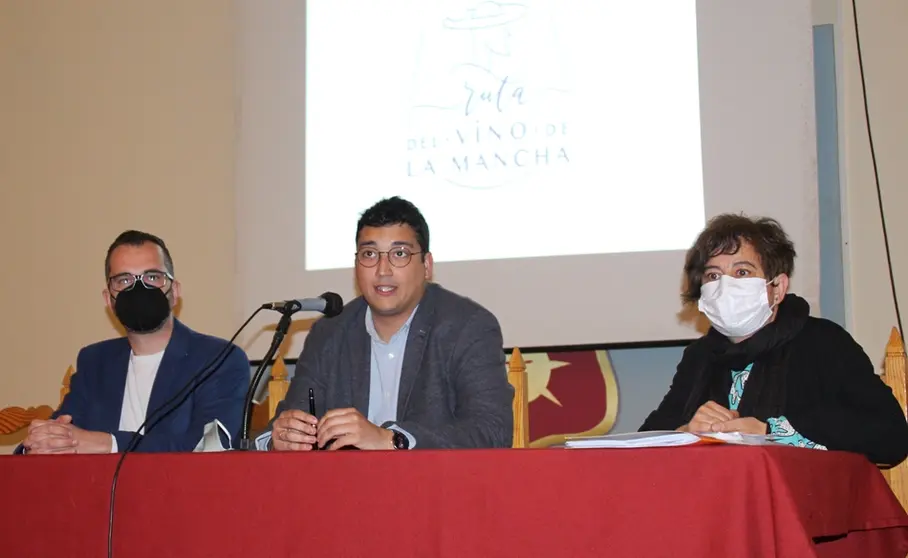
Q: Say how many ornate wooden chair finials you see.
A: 4